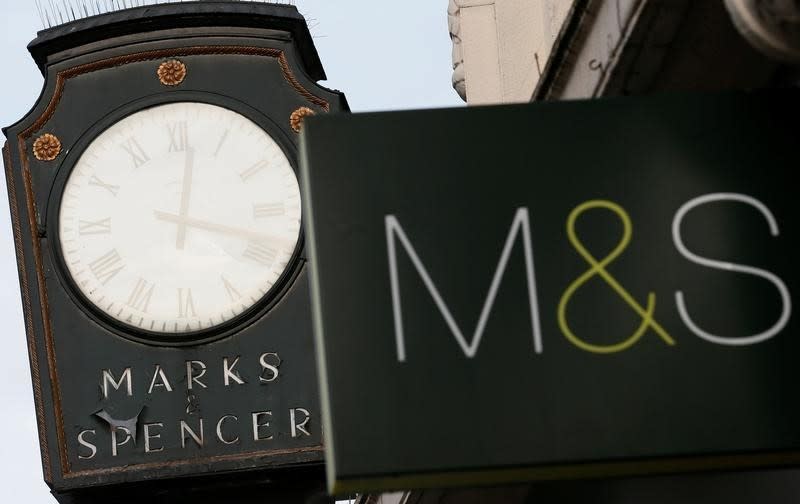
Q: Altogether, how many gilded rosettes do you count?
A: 3